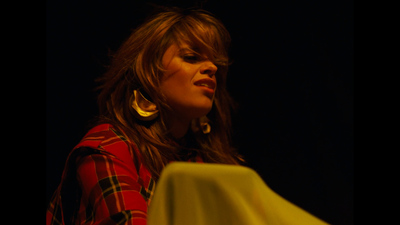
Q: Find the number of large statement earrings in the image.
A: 2